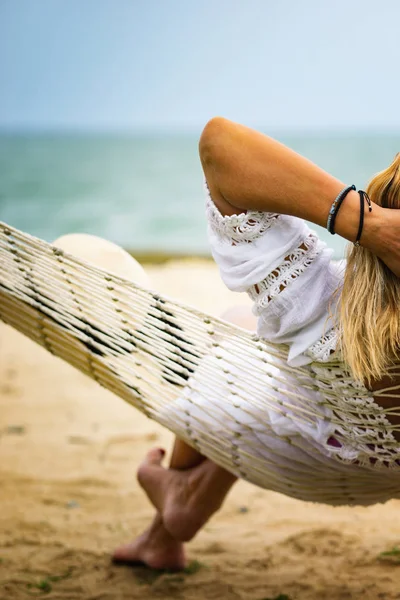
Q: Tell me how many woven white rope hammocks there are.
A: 1